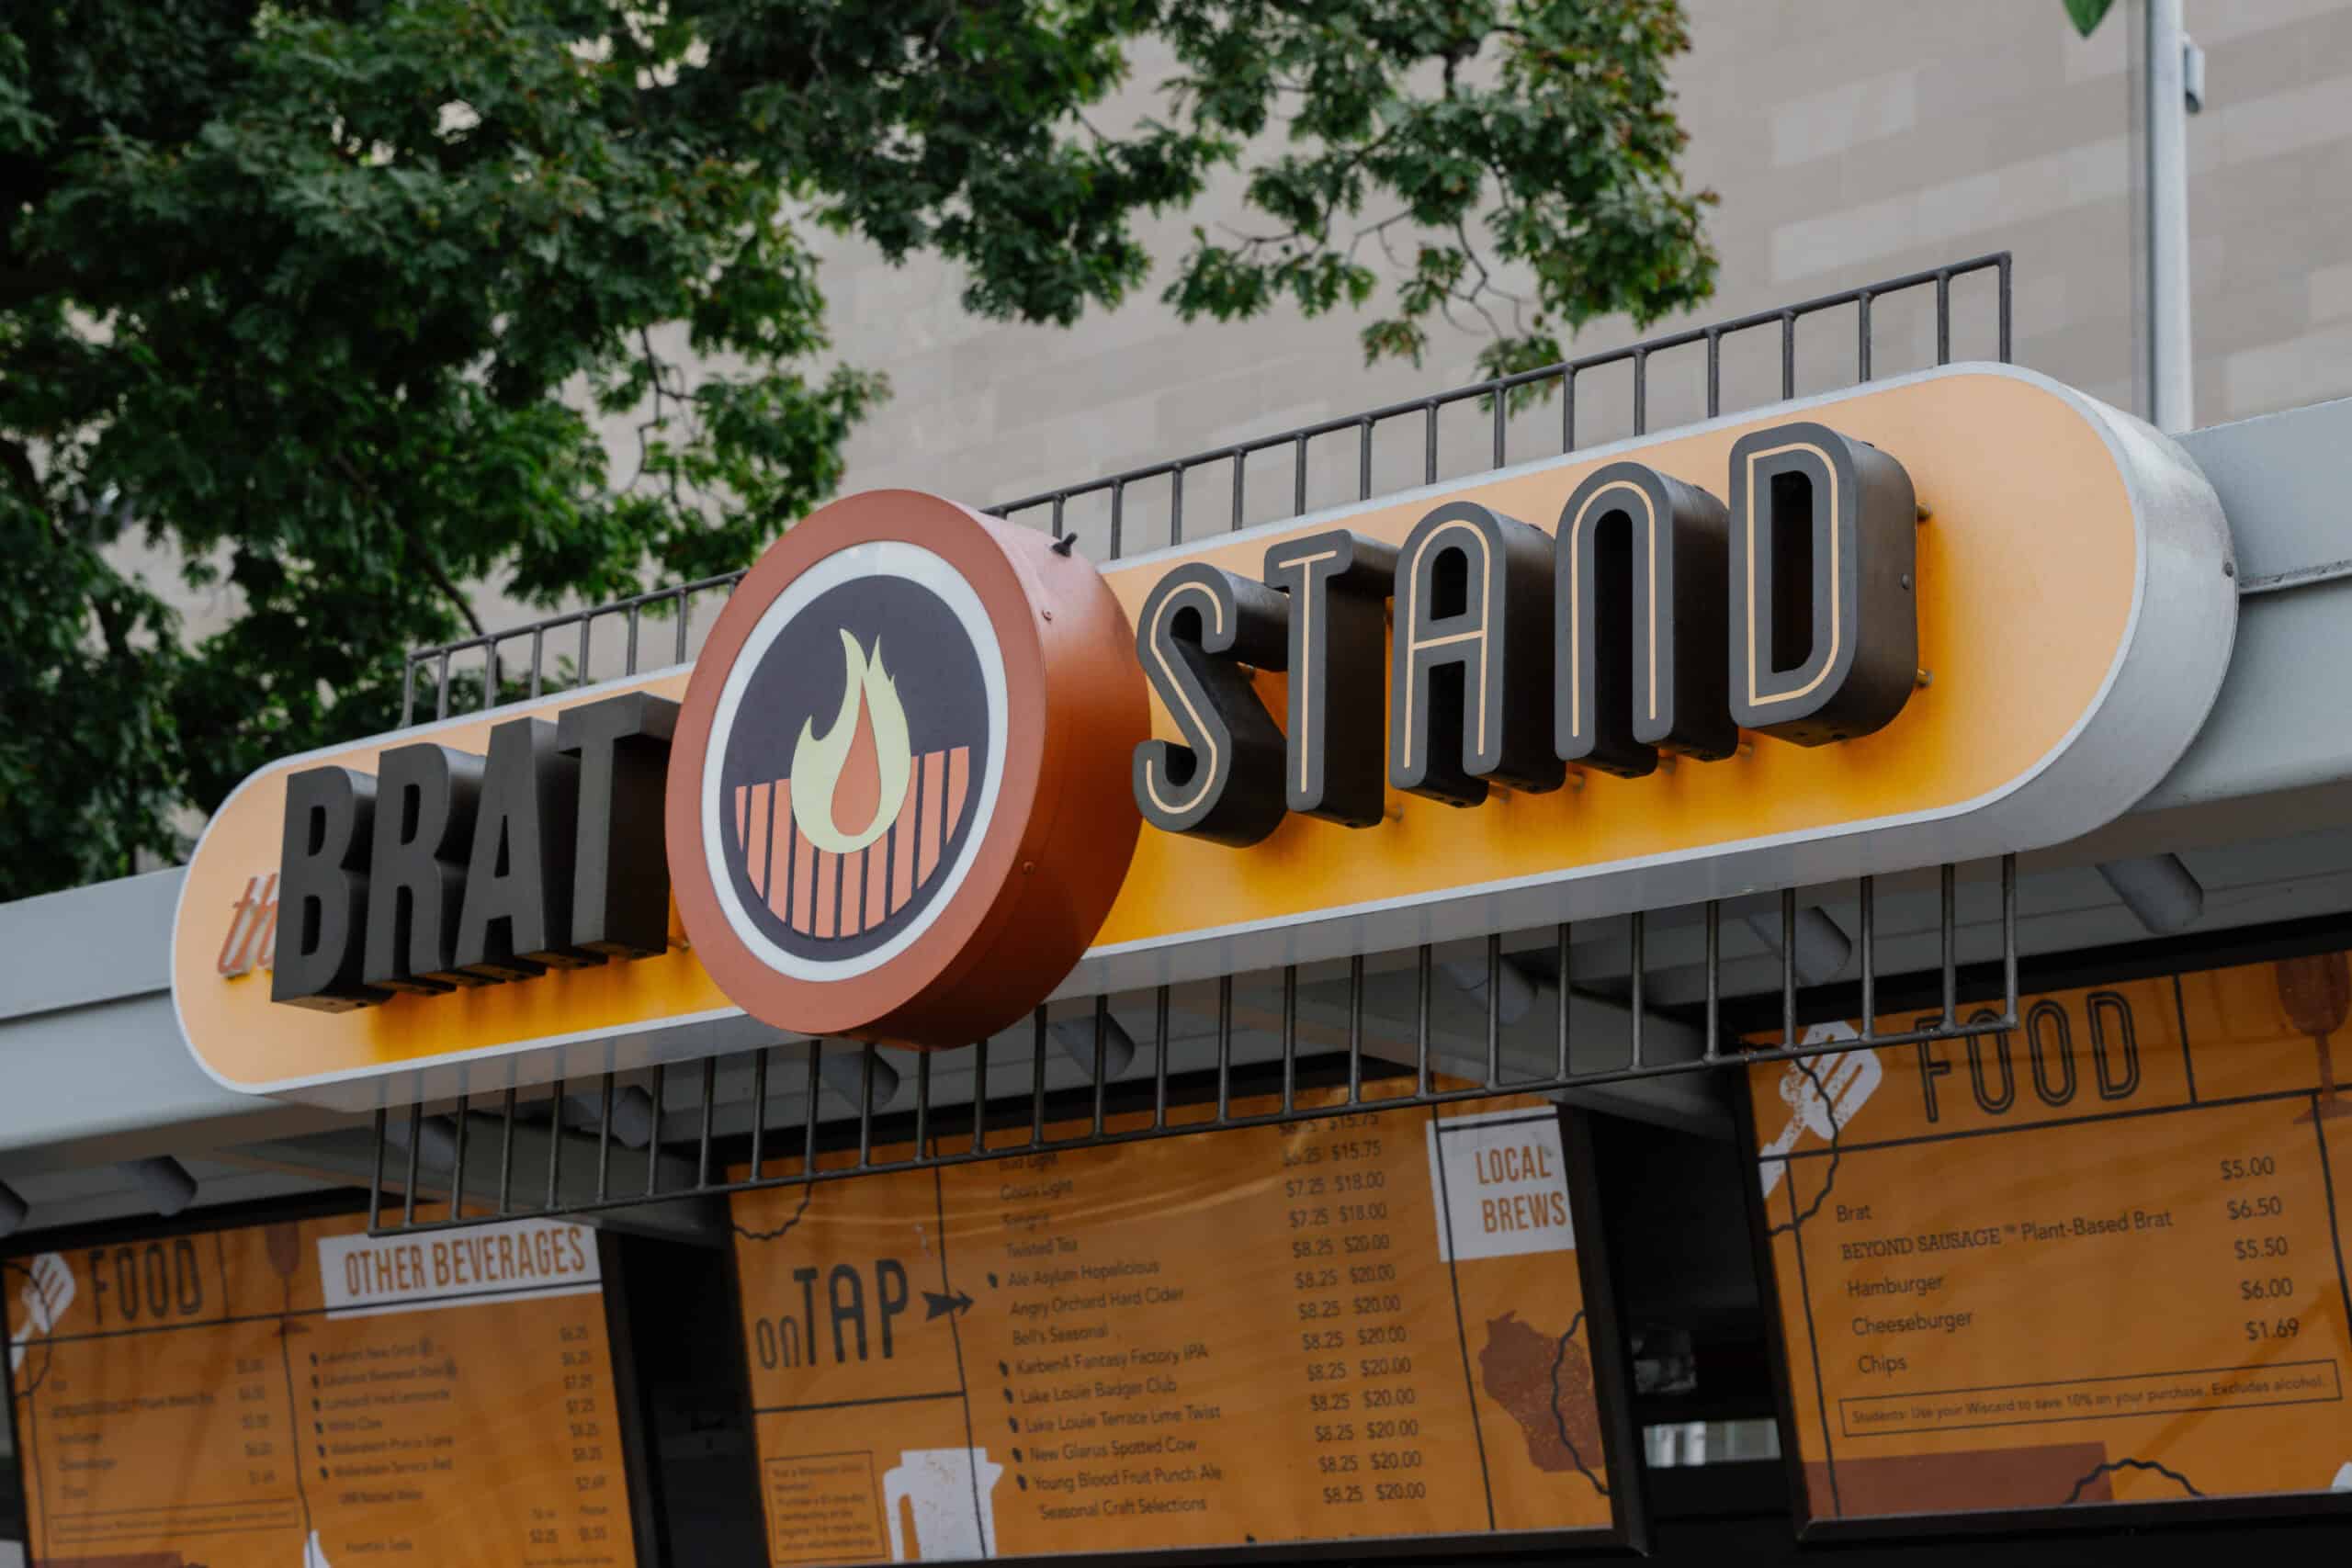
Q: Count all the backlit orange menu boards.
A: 3